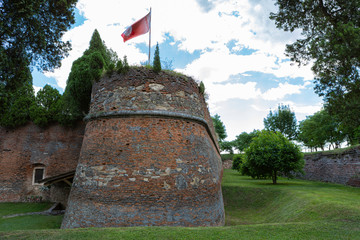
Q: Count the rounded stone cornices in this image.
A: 1